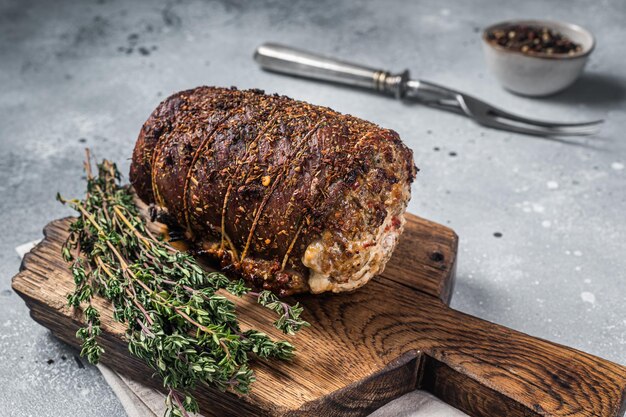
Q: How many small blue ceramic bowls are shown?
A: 0